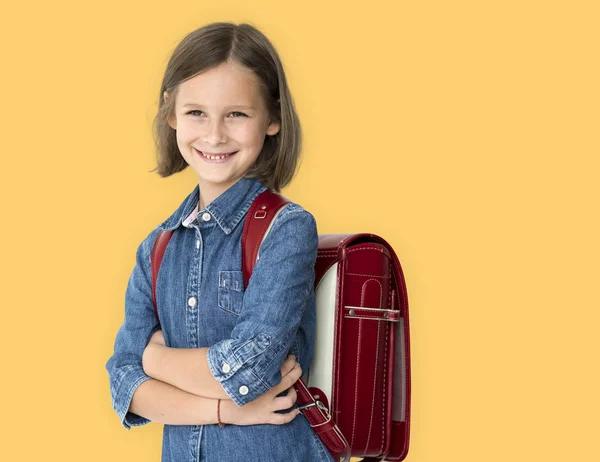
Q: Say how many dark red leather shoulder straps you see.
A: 2